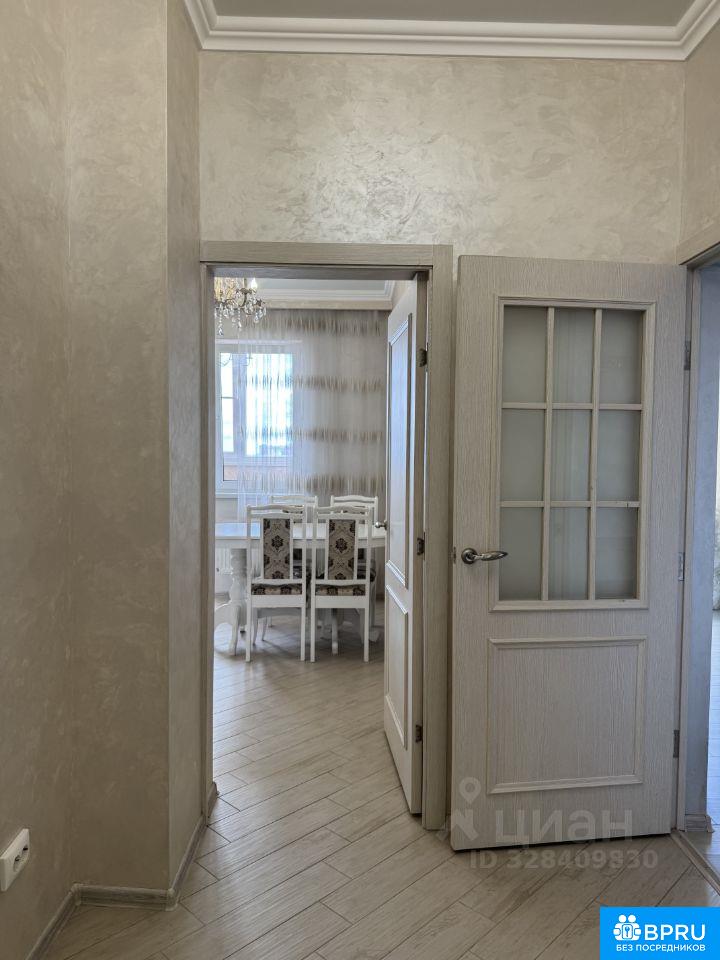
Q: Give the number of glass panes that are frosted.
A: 9